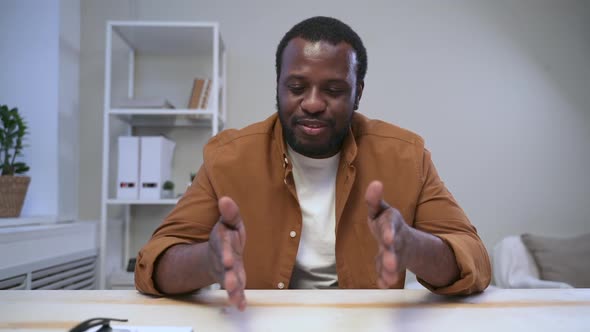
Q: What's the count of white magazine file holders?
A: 2